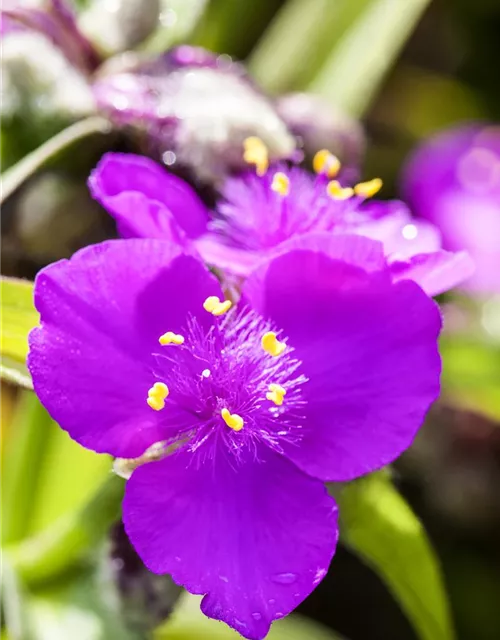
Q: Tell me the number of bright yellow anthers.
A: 11